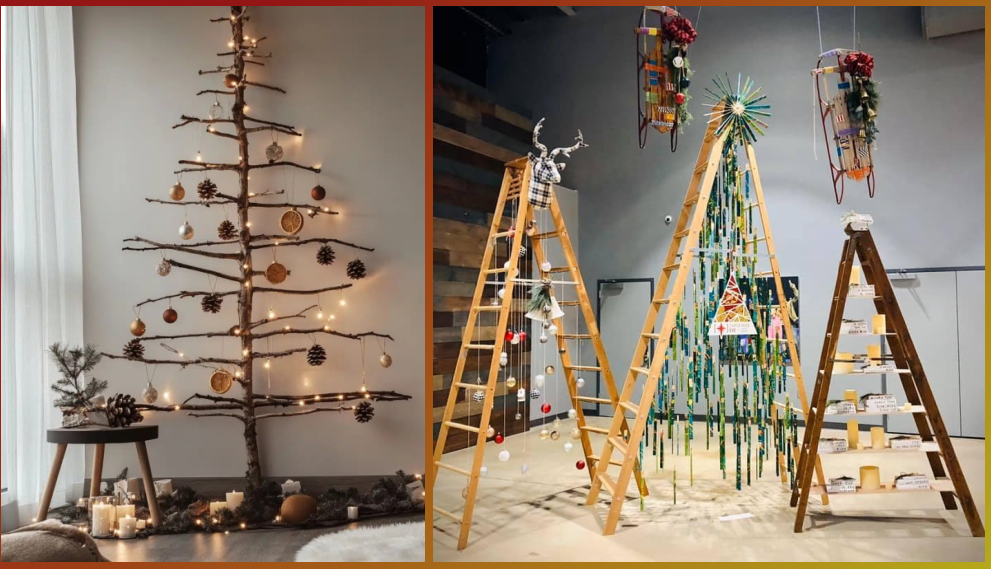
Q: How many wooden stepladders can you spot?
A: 3